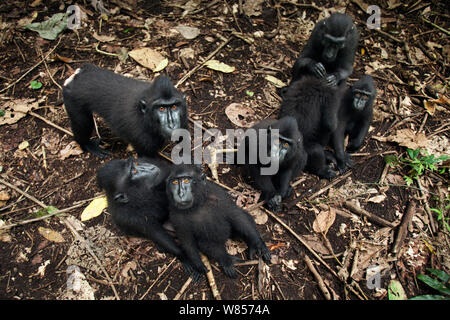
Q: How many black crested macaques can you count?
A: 7